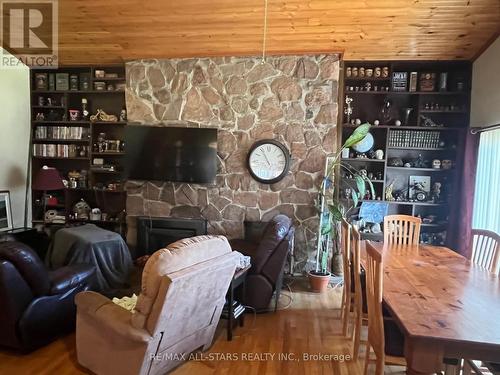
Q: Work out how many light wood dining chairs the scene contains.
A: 5